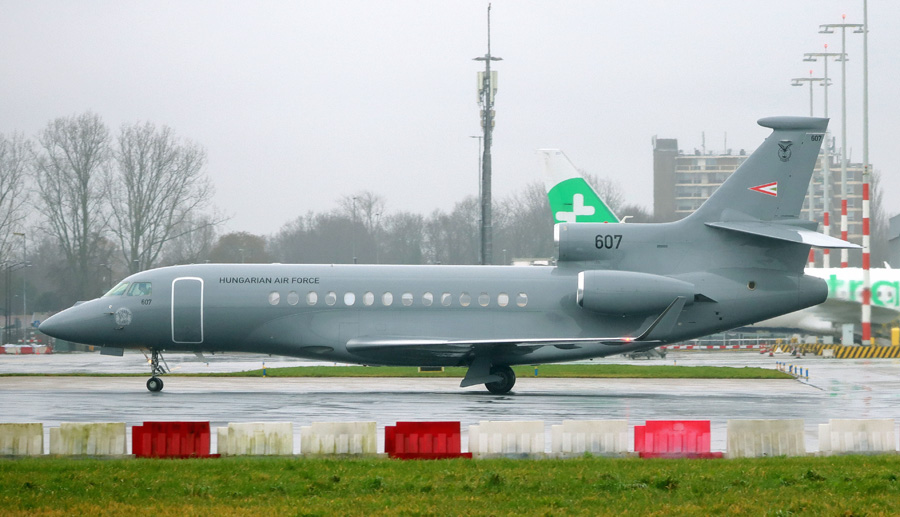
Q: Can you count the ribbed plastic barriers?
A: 11